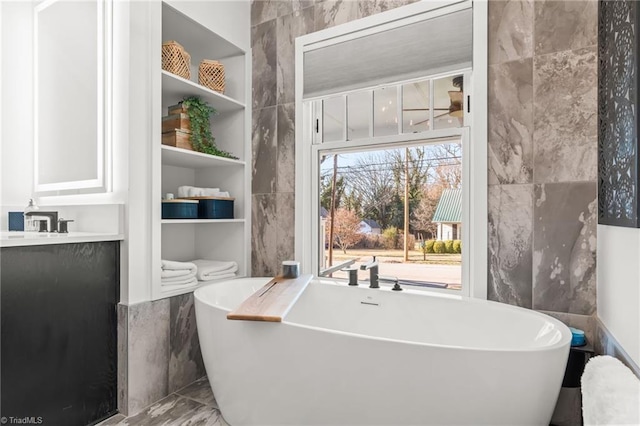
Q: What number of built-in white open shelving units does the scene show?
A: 1